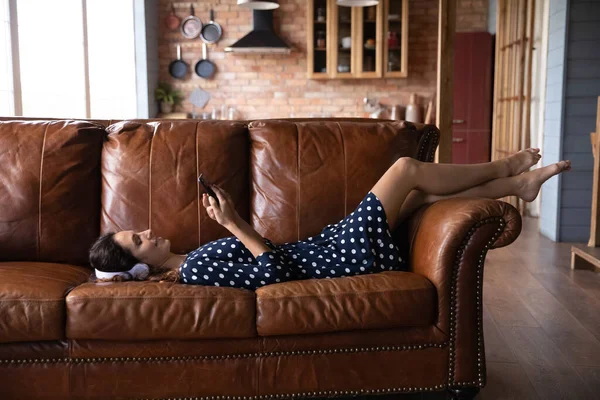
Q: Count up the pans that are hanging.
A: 5